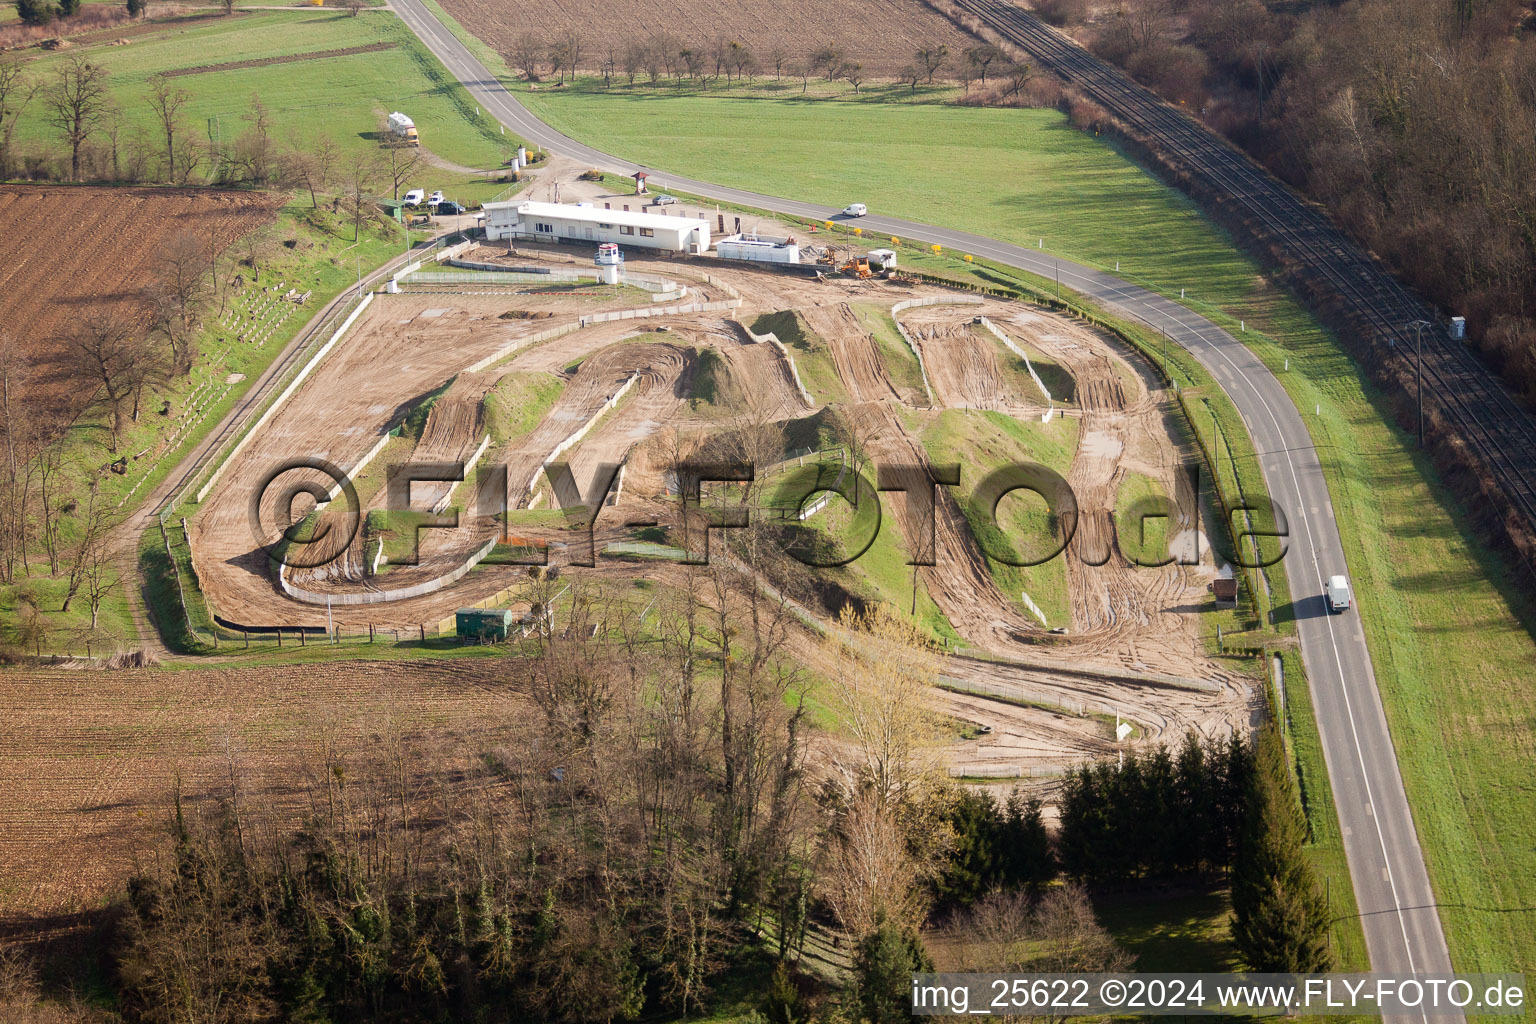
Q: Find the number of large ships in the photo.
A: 0